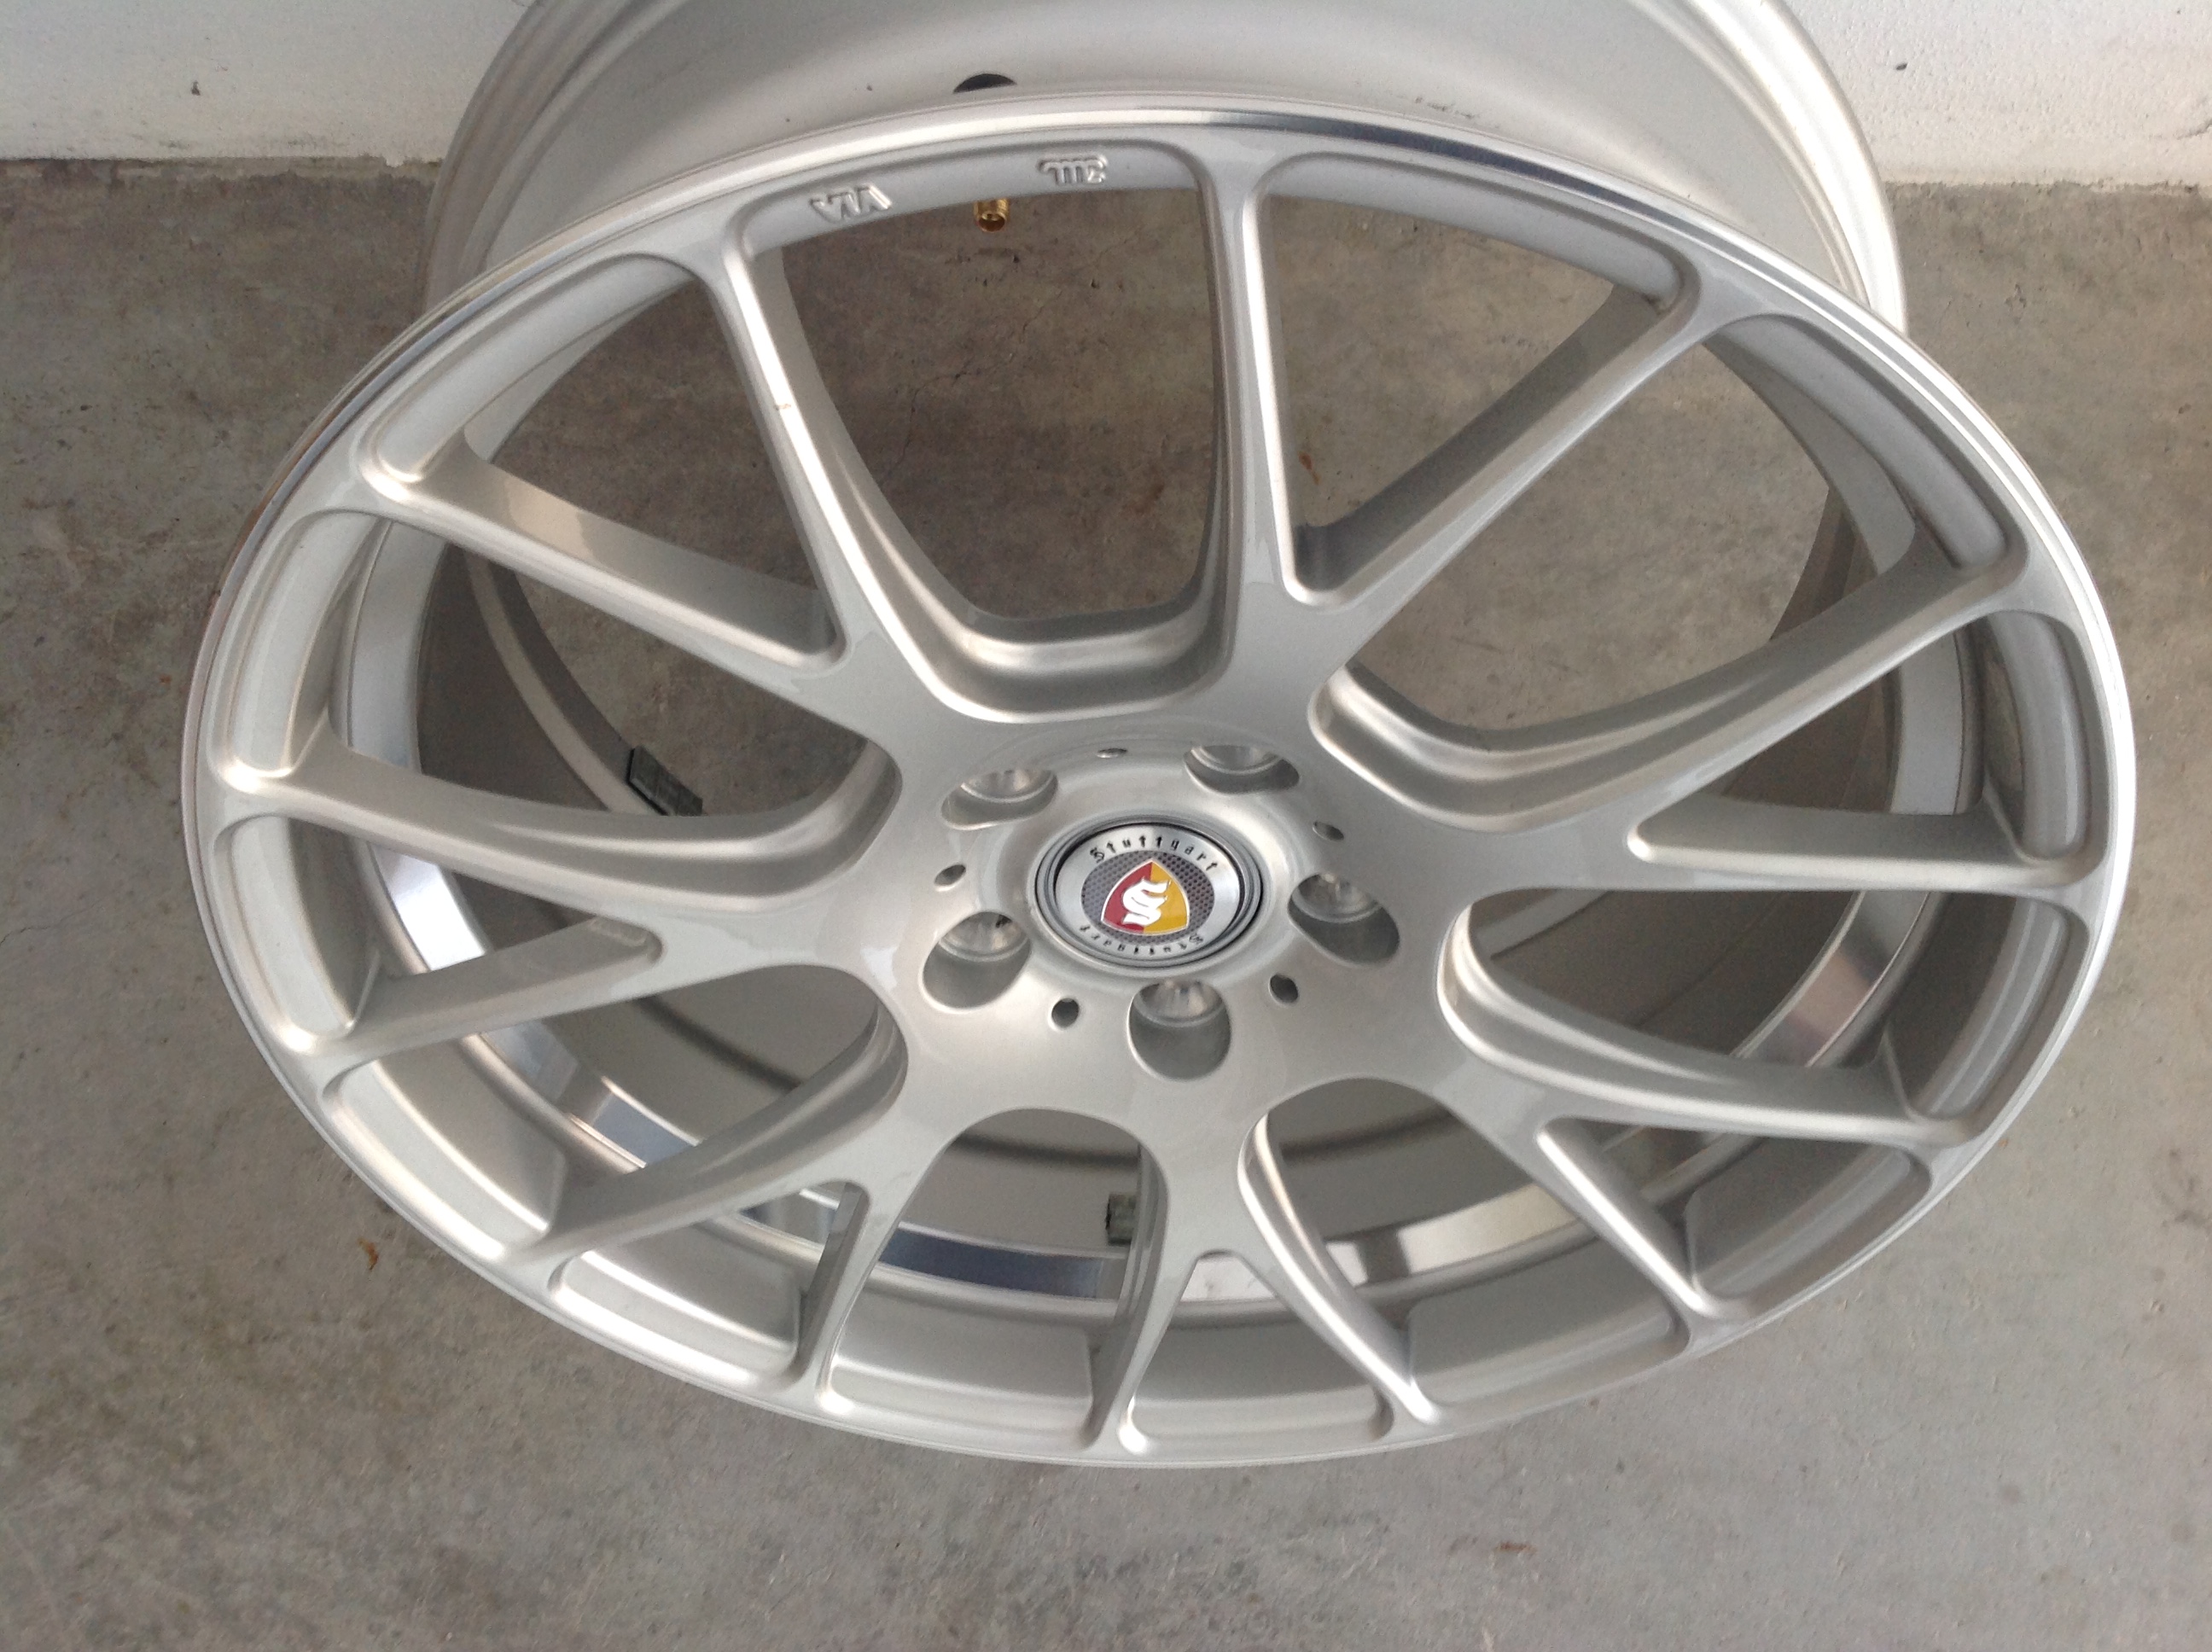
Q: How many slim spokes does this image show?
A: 14